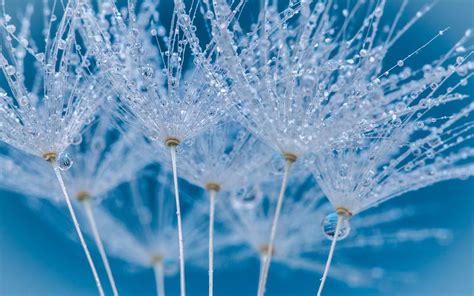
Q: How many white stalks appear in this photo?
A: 8